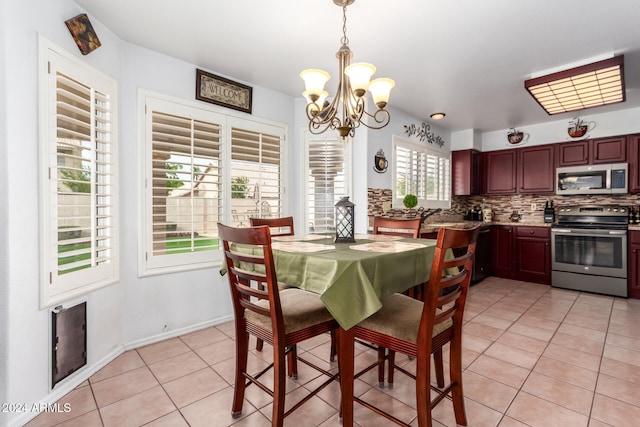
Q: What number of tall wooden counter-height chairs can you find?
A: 4